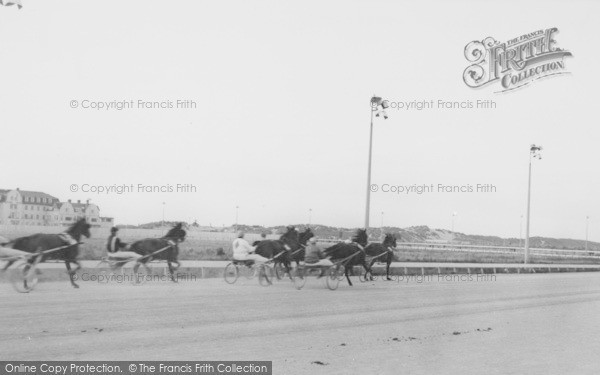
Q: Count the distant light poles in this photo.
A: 7